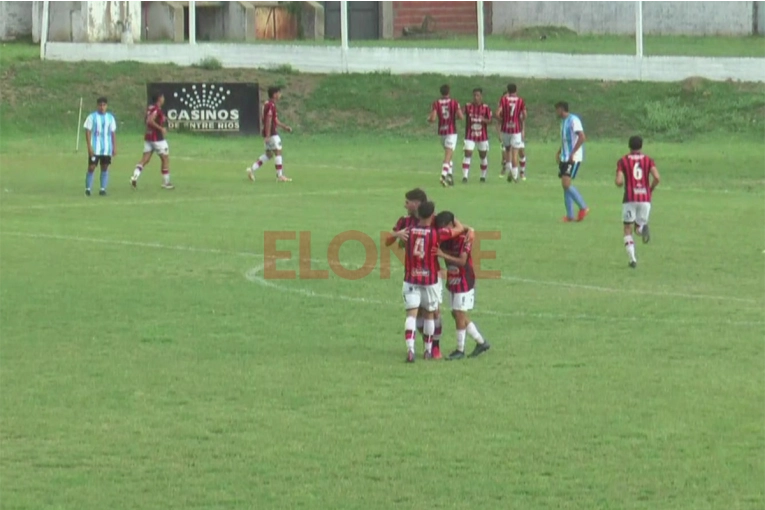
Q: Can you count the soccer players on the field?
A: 12